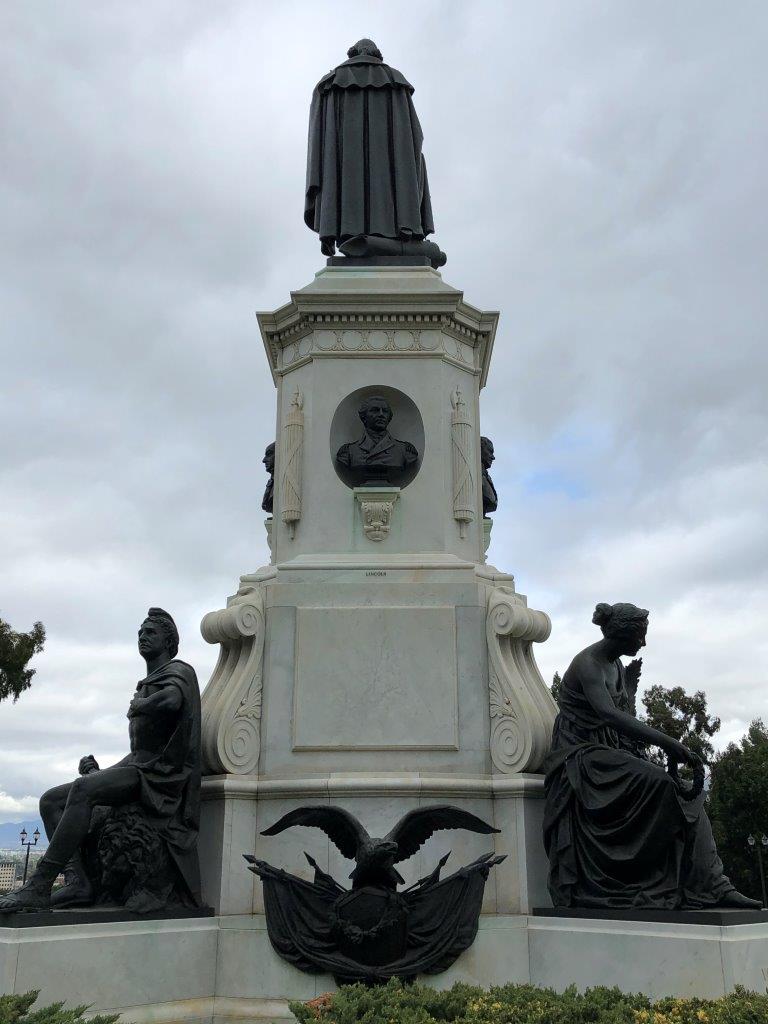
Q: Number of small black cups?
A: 0